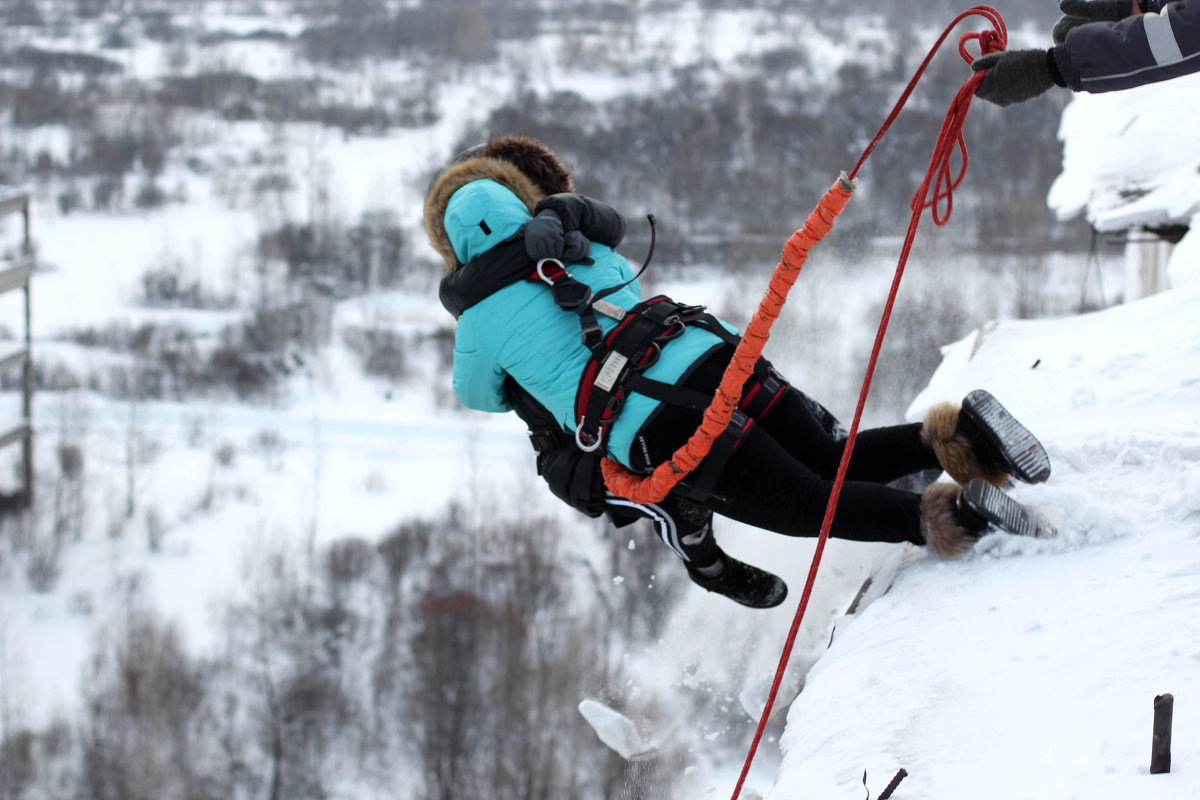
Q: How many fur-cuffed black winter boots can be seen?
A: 2